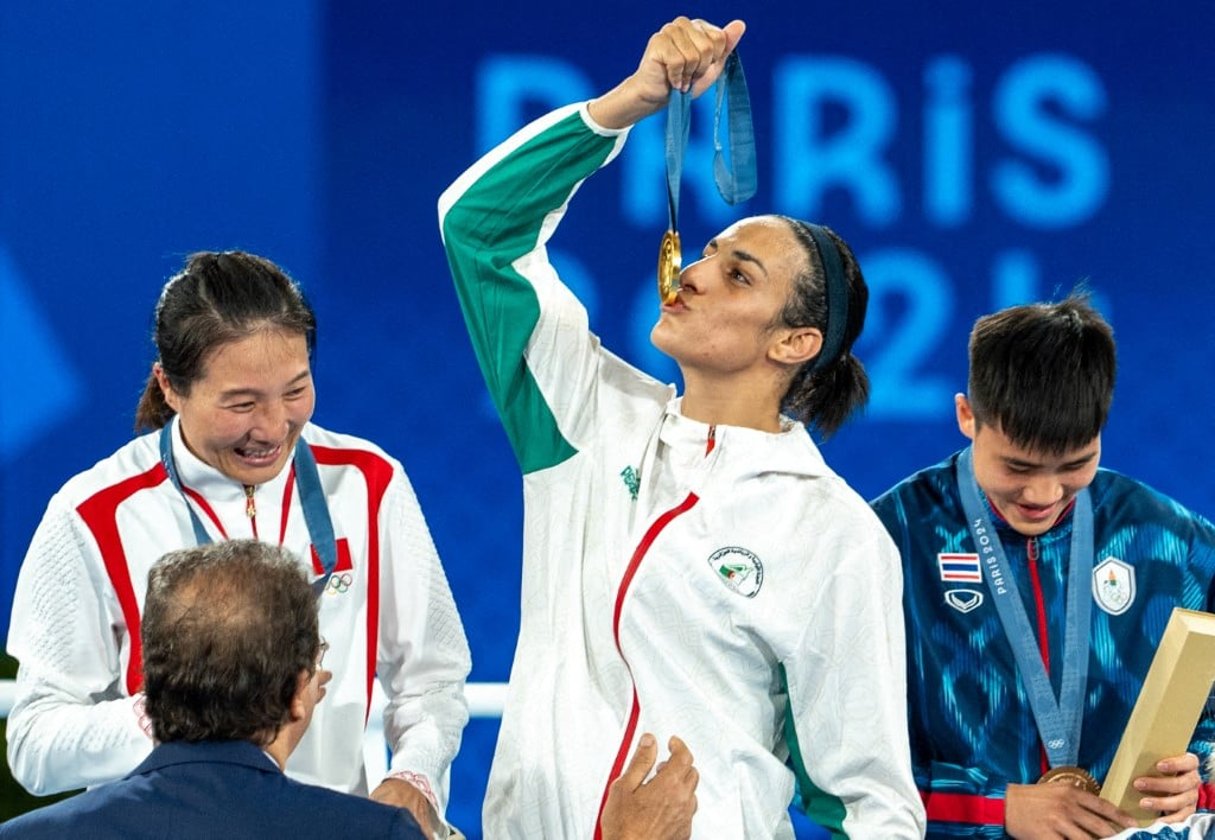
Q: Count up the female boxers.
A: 3